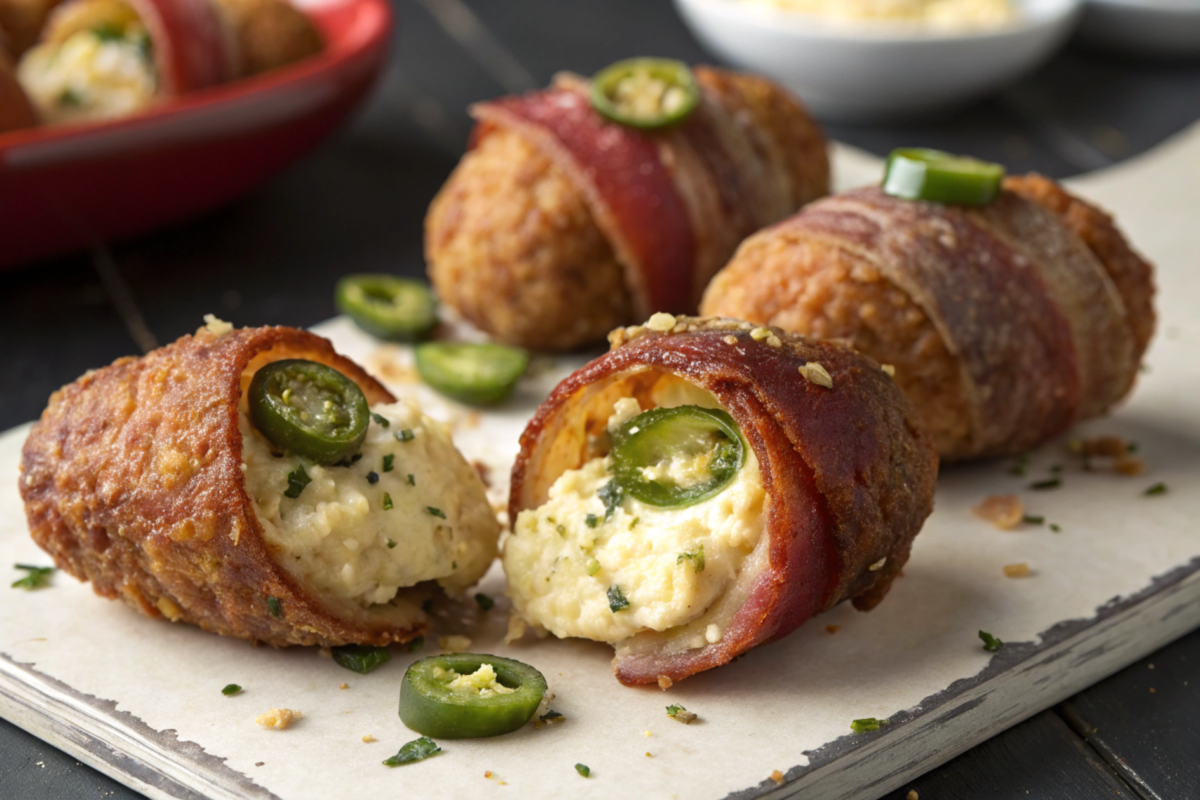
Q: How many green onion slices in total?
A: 0